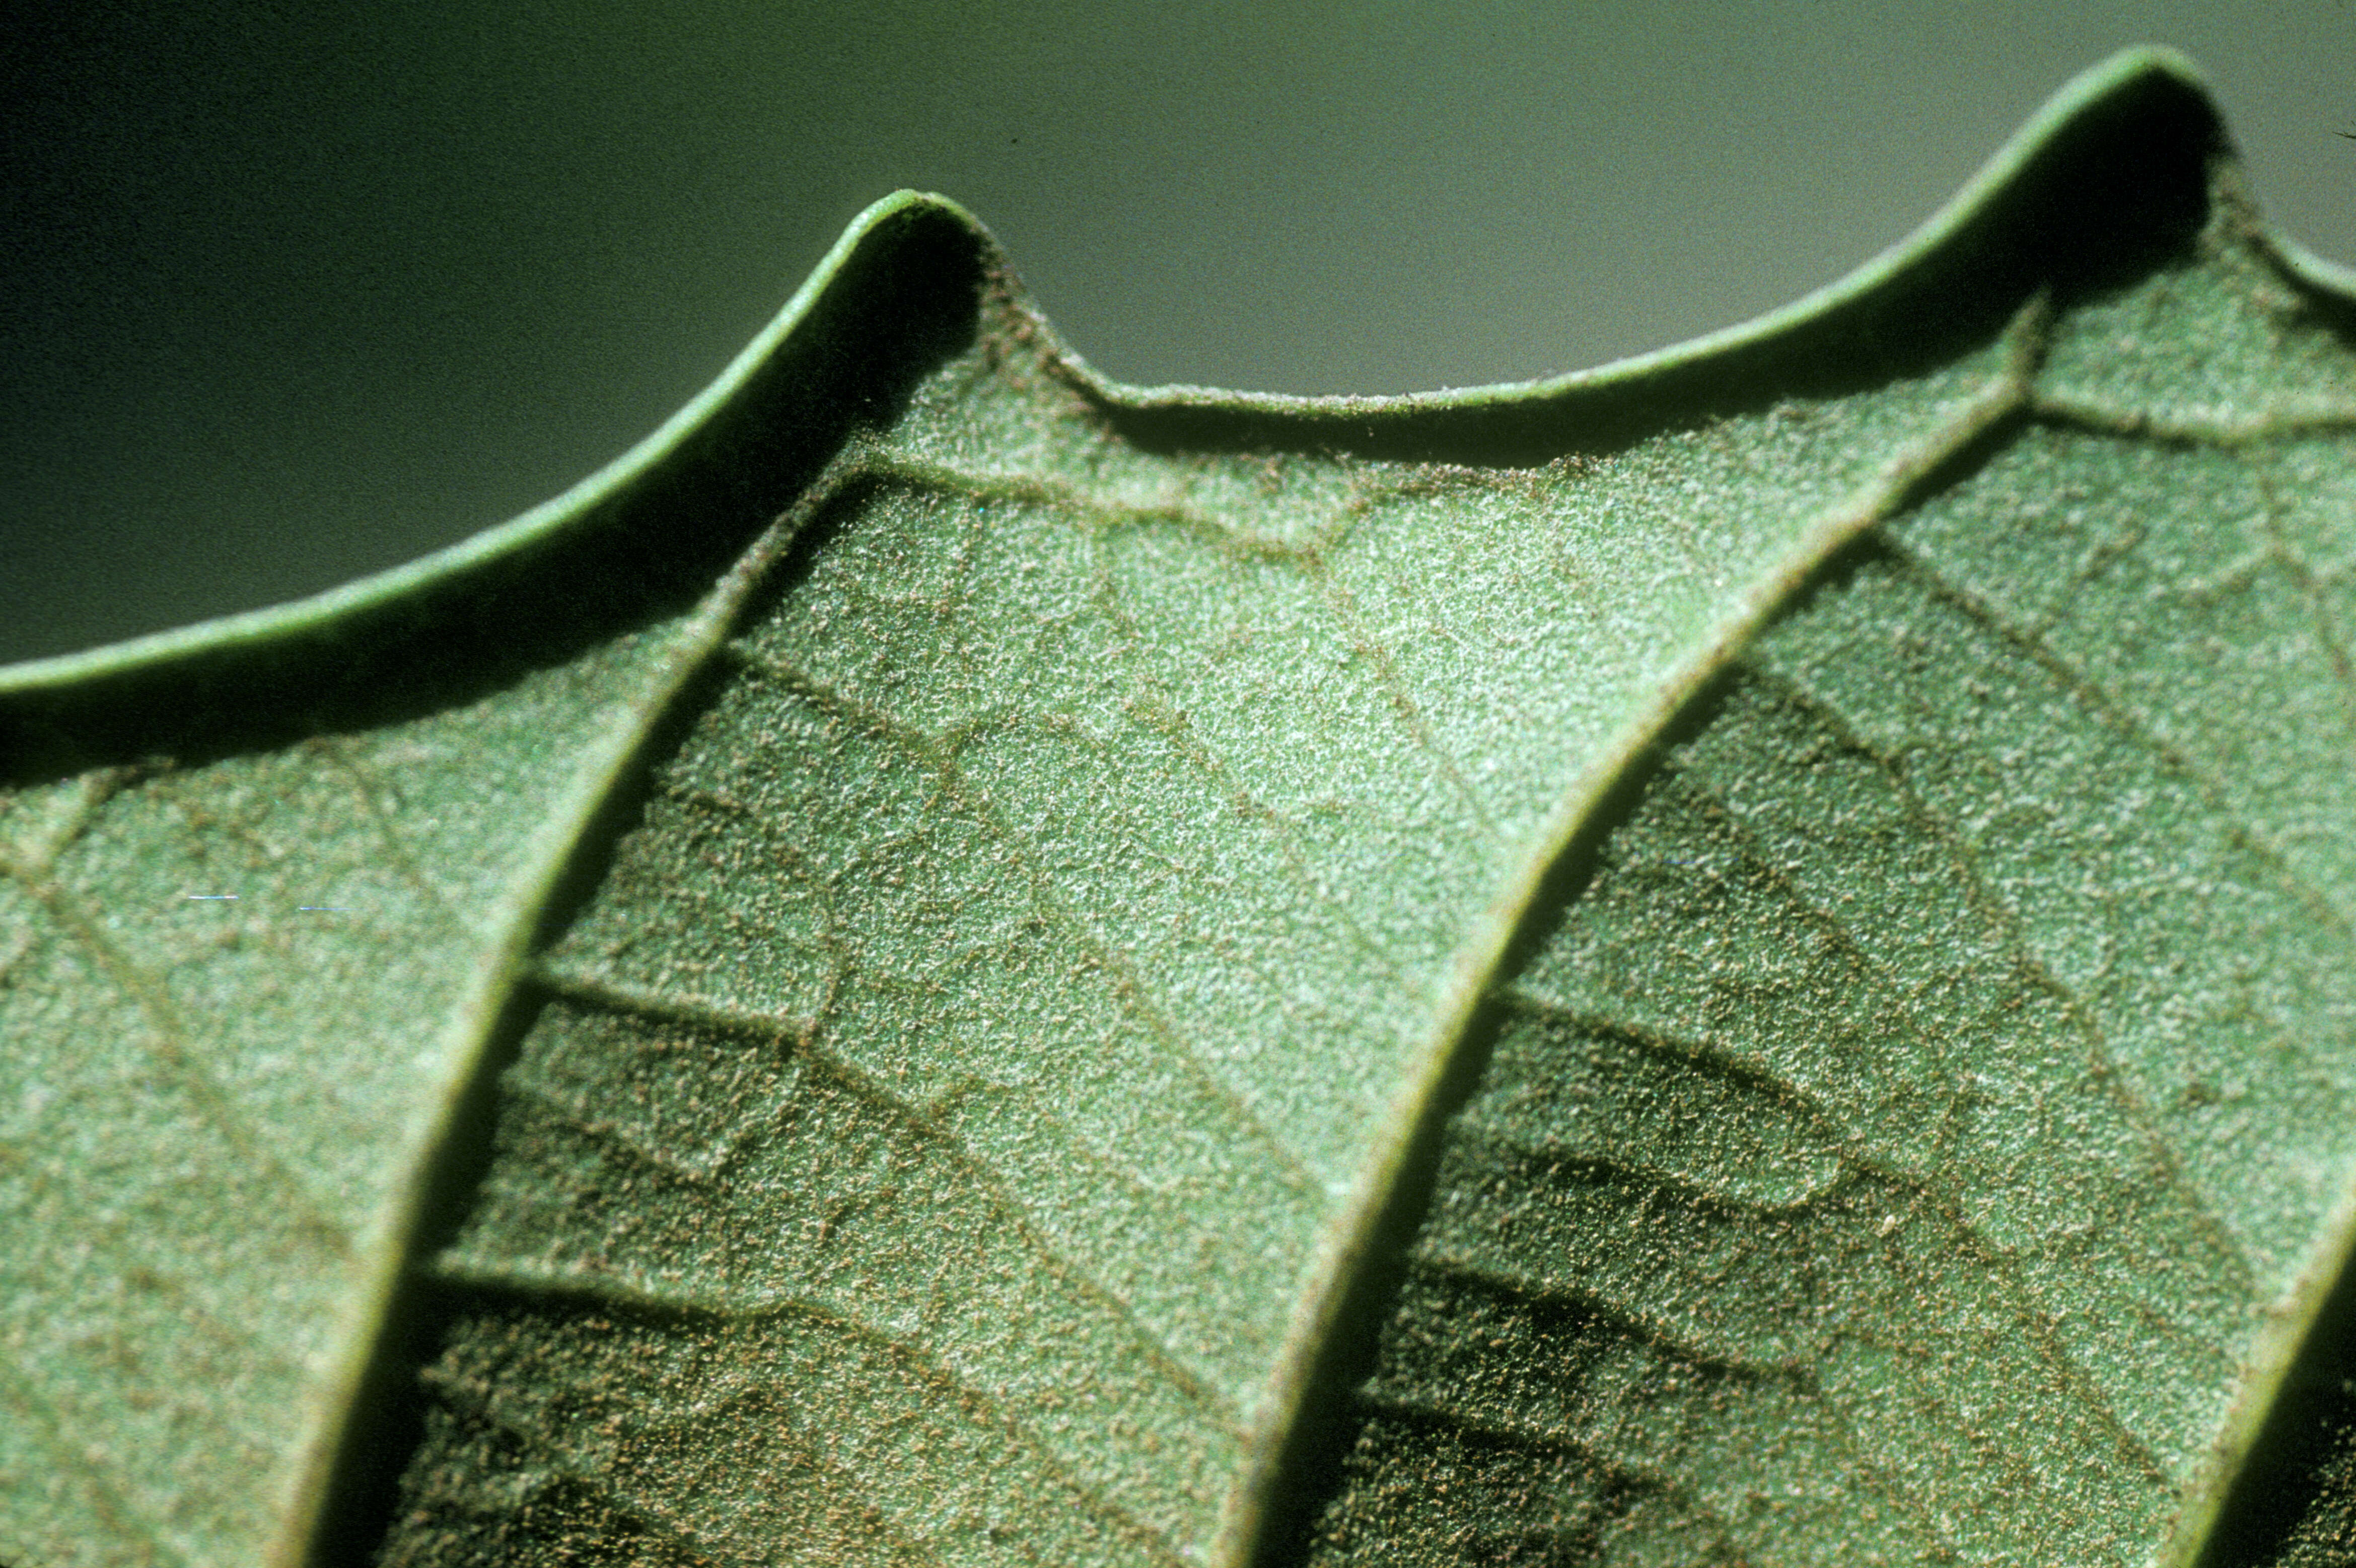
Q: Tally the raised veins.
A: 3